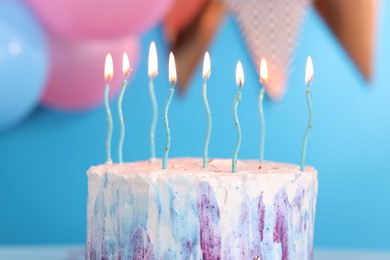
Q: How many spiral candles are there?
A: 8